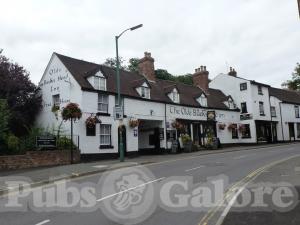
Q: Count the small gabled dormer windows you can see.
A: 5